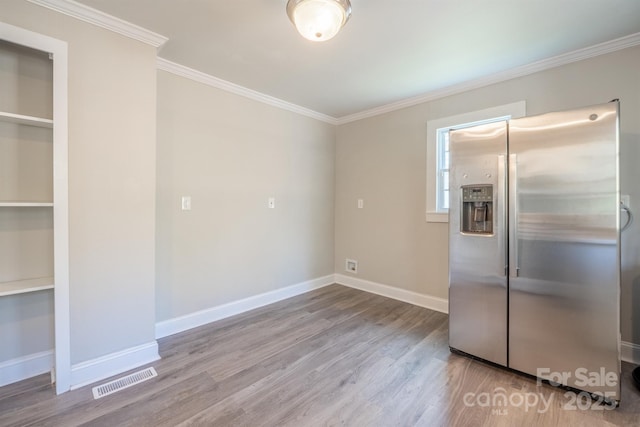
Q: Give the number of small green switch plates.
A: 0